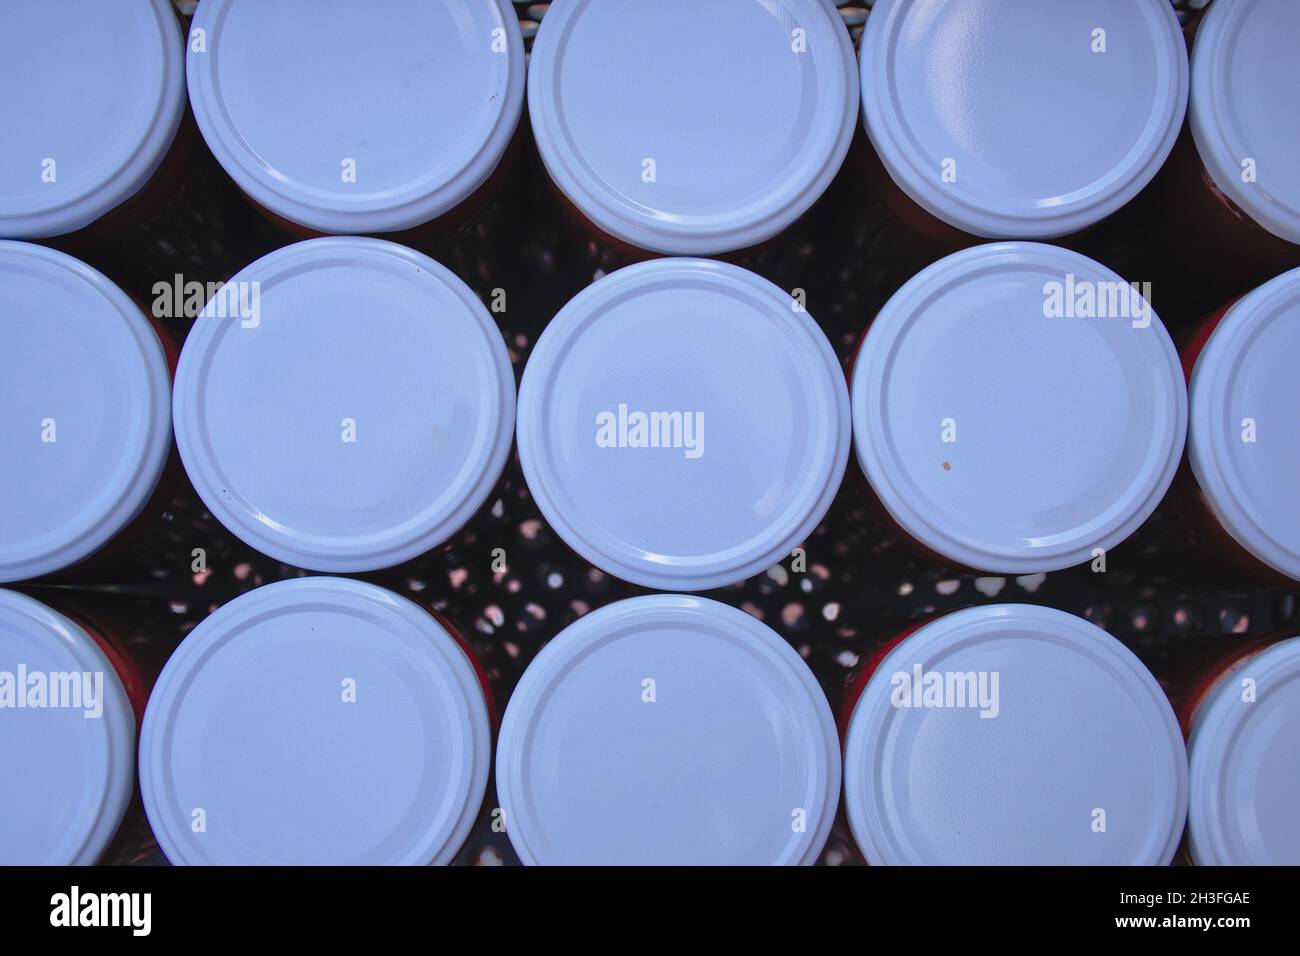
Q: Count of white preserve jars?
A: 15